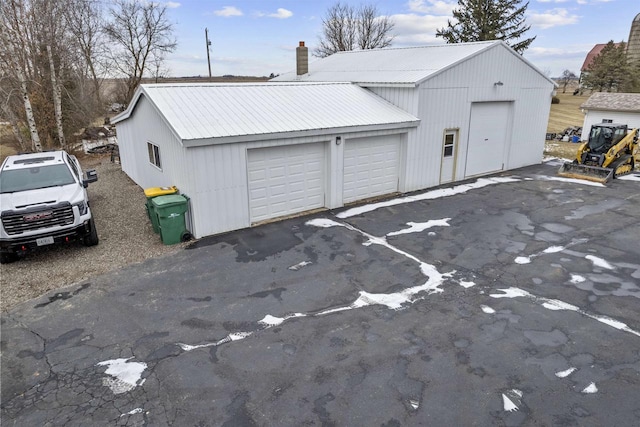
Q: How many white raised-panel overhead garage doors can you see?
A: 2